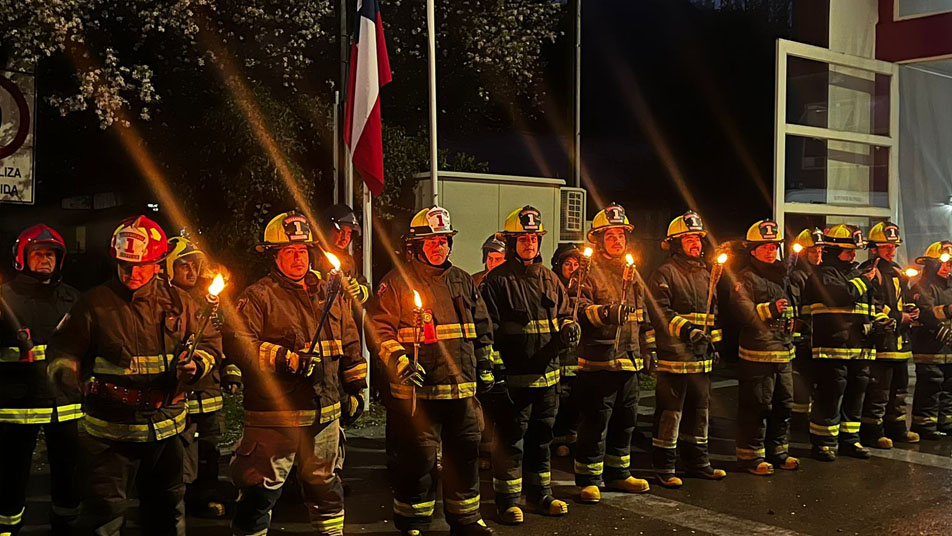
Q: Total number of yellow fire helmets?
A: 11